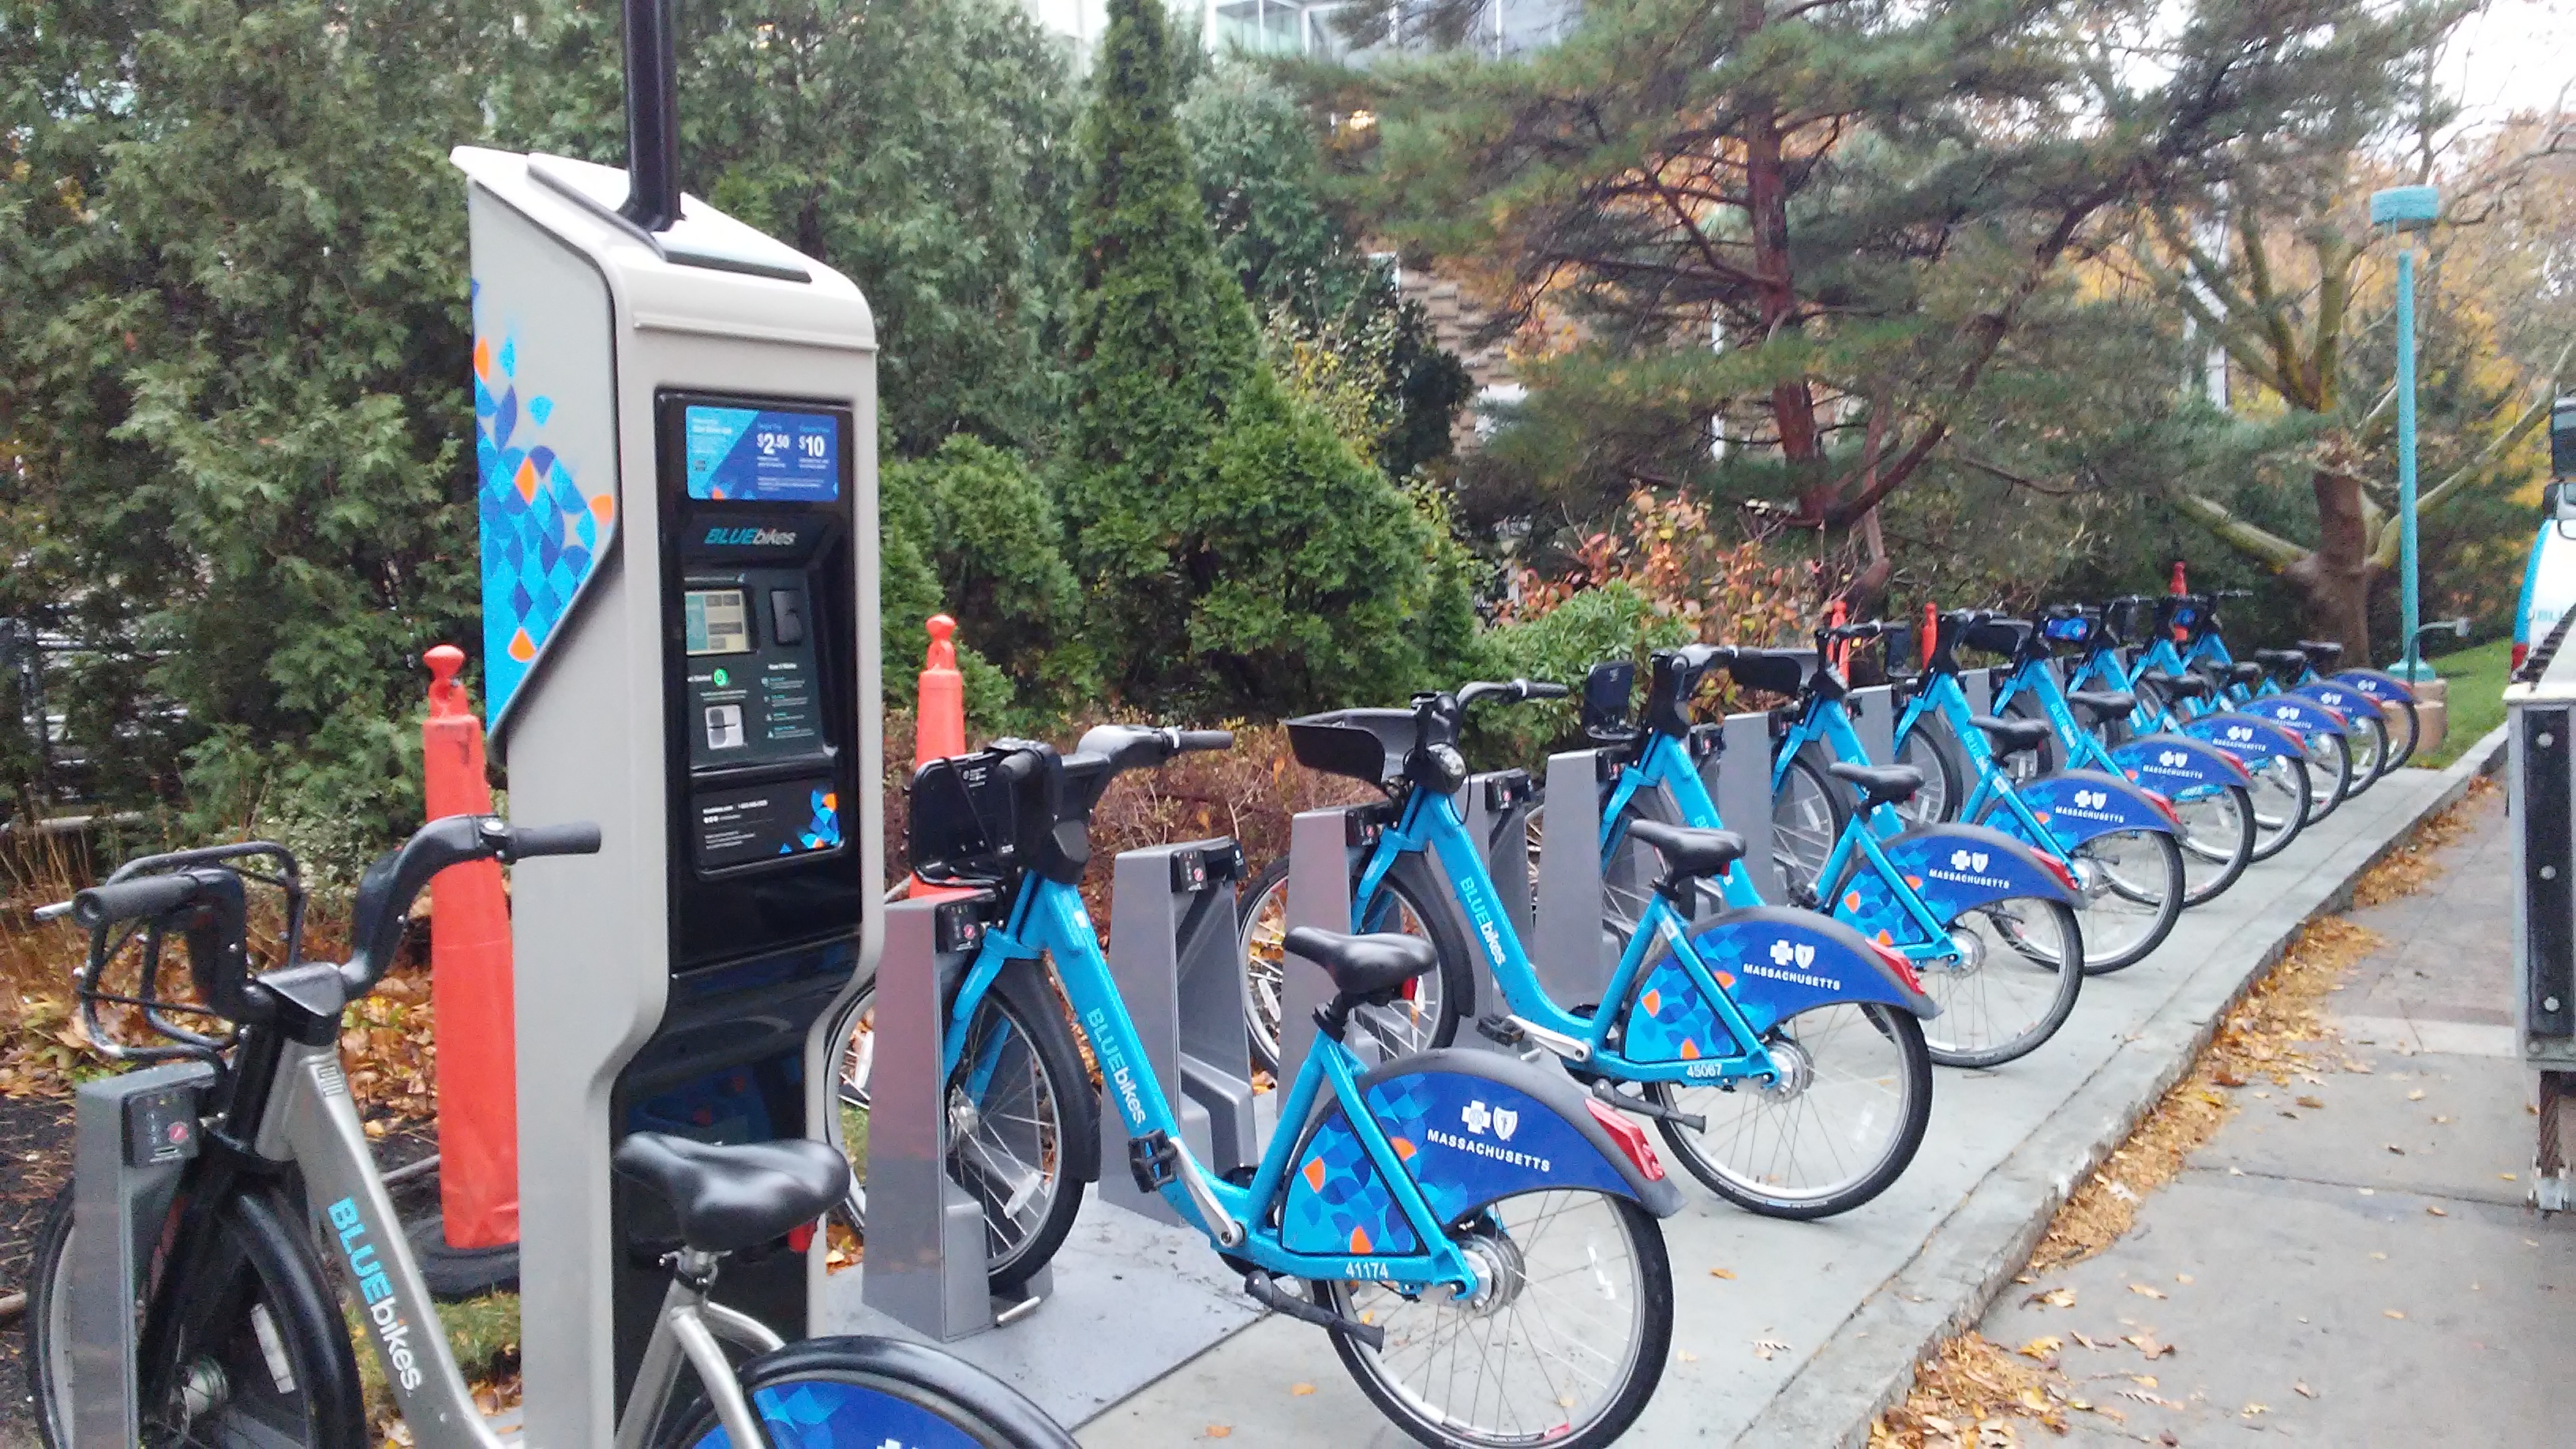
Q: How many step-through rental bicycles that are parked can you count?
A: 10